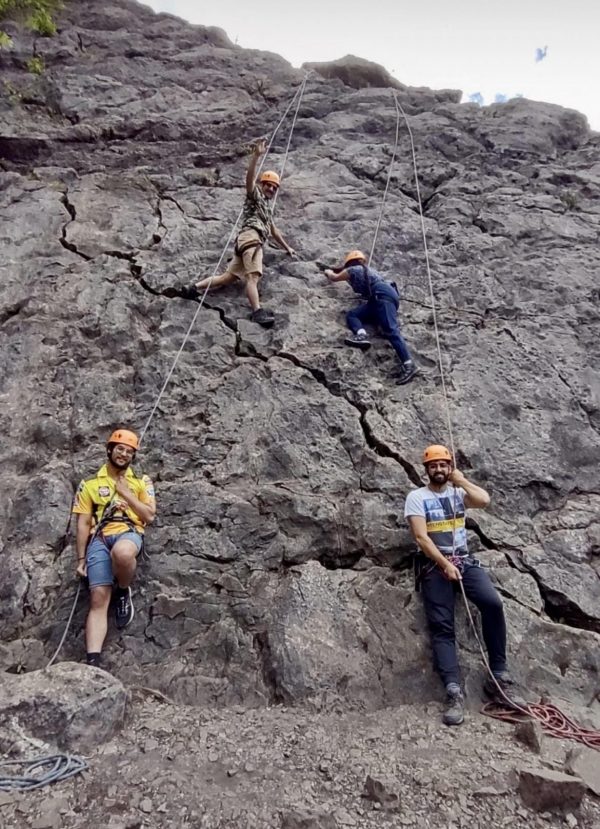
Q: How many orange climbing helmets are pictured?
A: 4